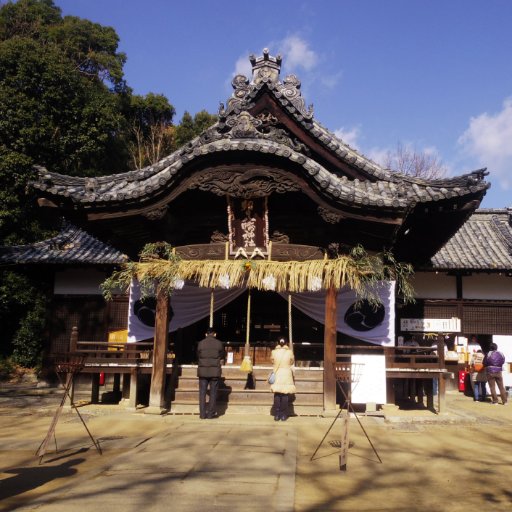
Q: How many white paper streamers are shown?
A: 4